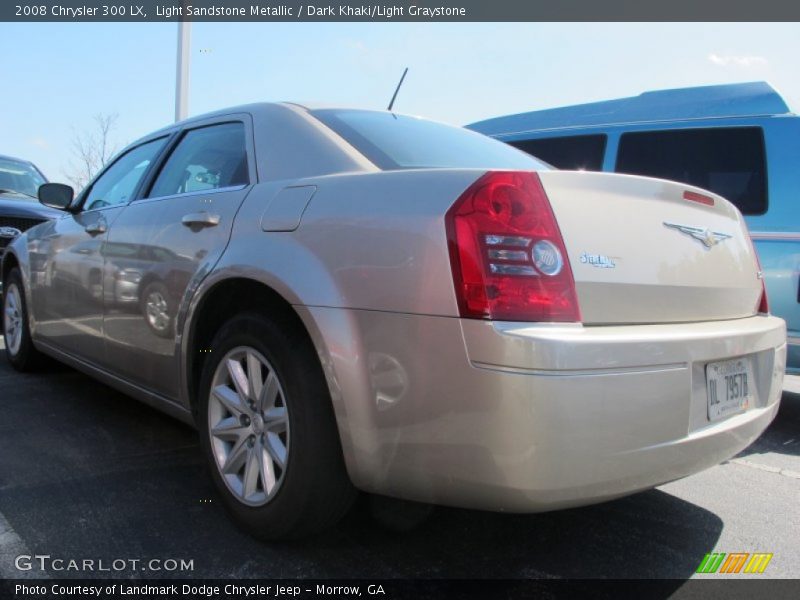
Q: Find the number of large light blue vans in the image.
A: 1